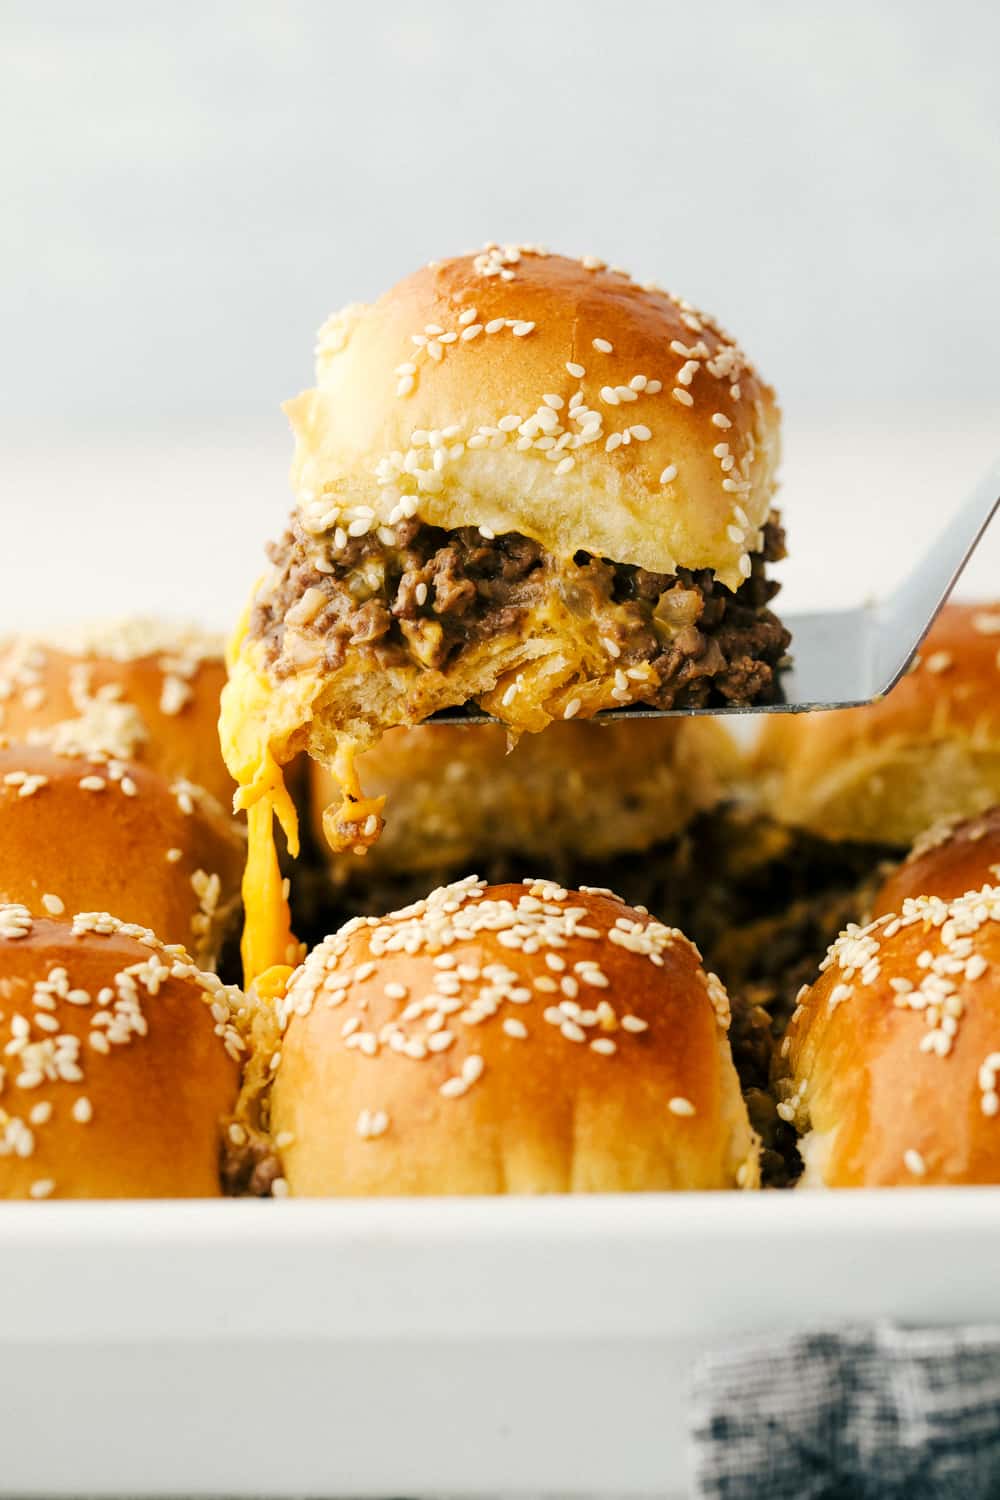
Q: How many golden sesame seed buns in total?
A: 9